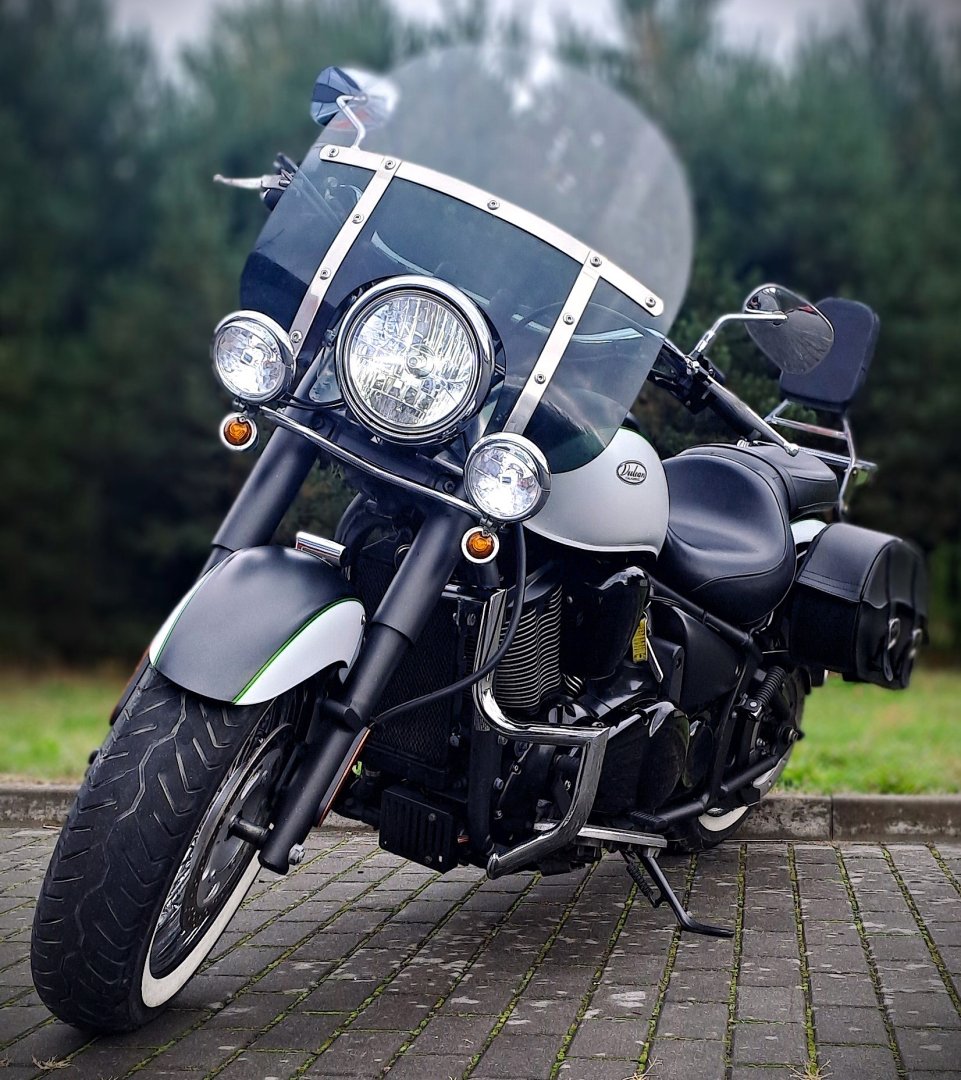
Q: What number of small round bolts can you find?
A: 10